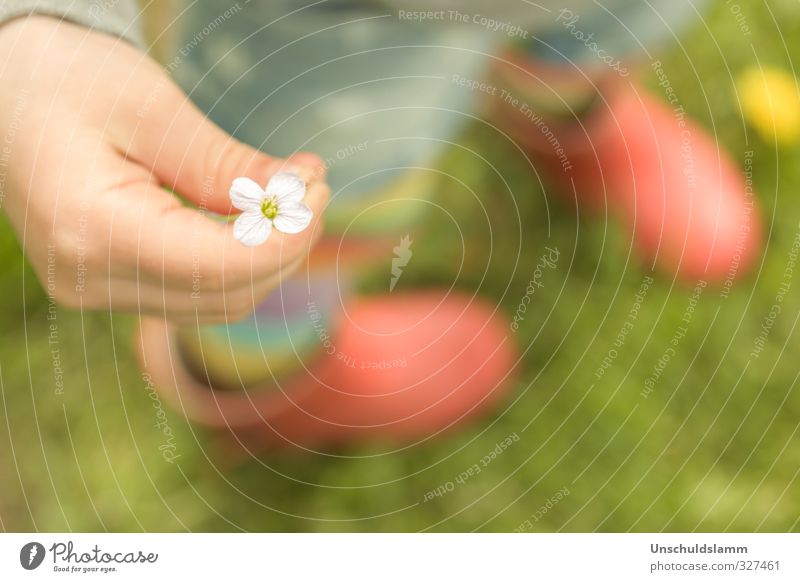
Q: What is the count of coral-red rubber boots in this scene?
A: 2